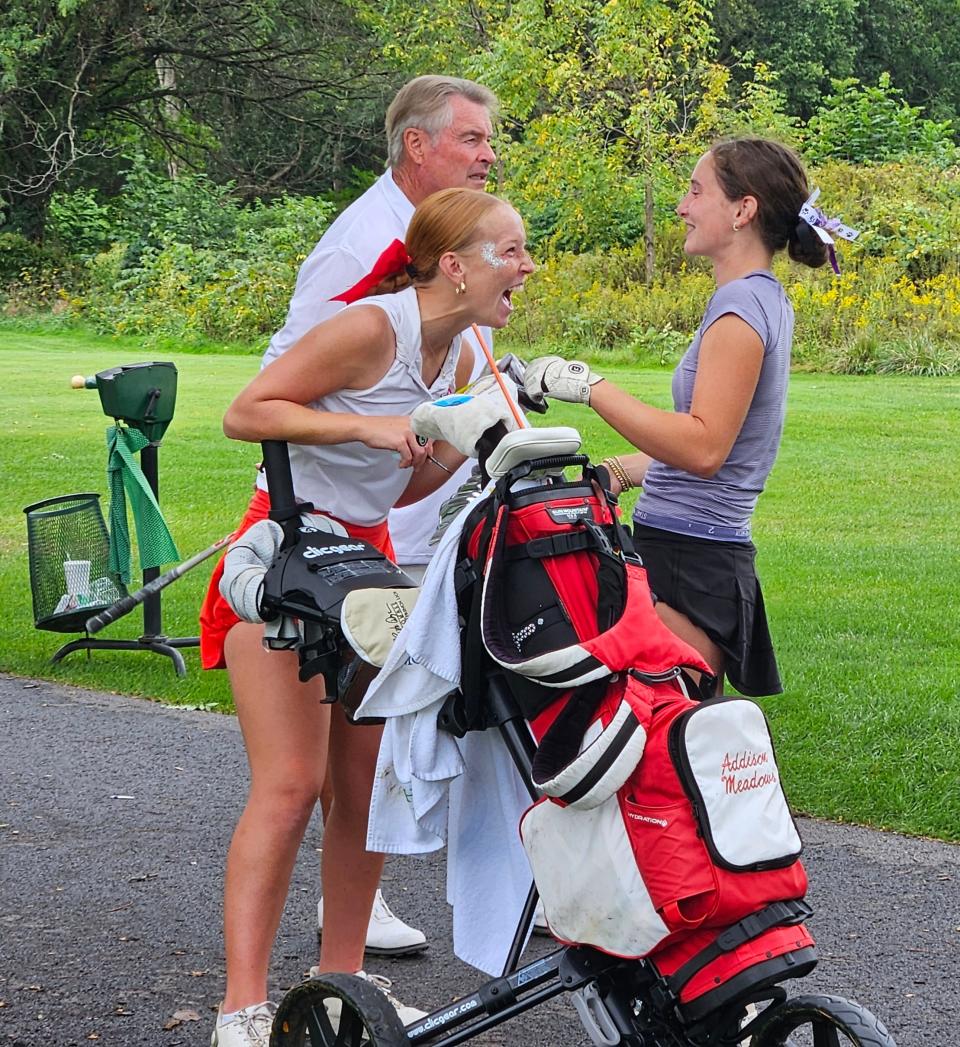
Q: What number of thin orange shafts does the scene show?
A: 1